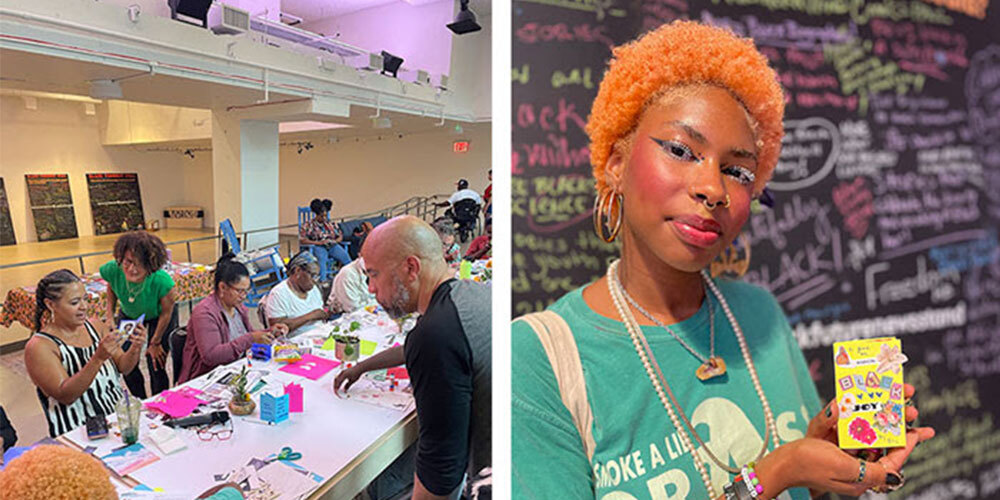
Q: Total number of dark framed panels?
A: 3